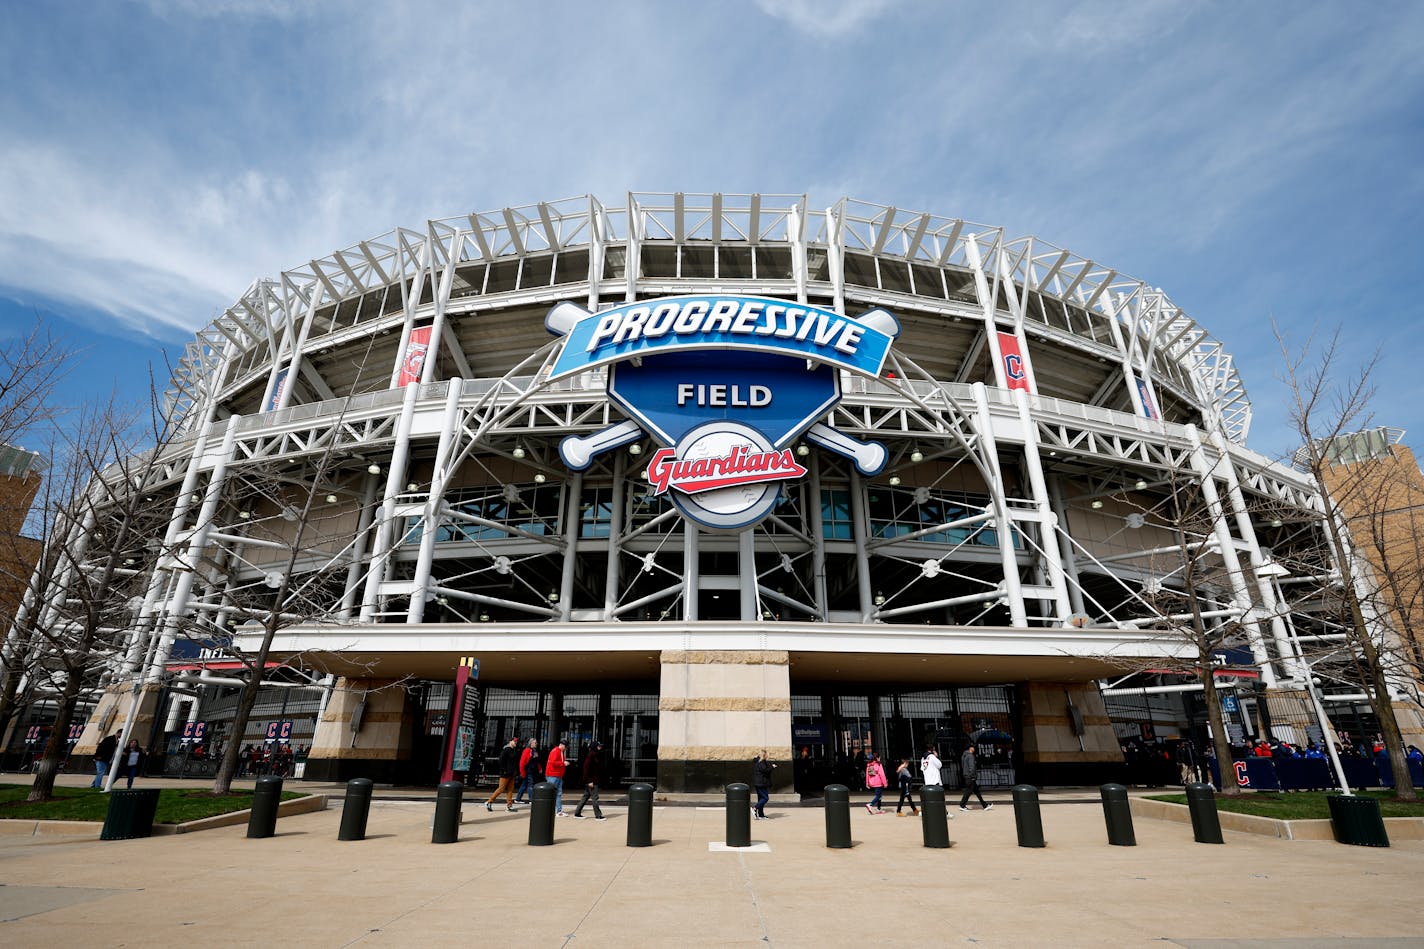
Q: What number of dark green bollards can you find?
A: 11